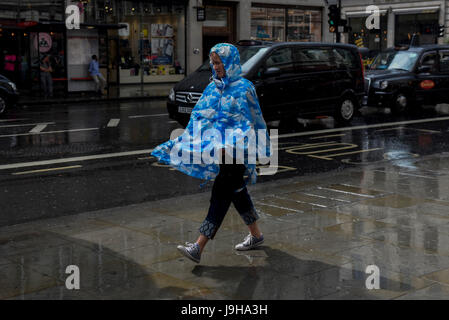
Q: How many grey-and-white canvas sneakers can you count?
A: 2